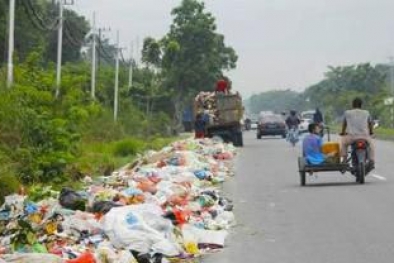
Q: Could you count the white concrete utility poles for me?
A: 5